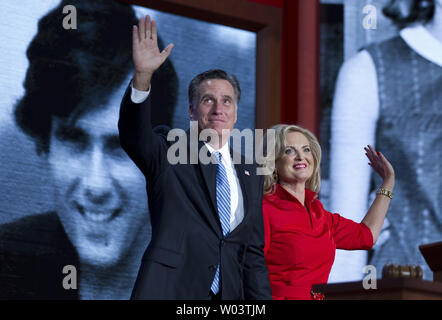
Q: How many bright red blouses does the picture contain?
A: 1